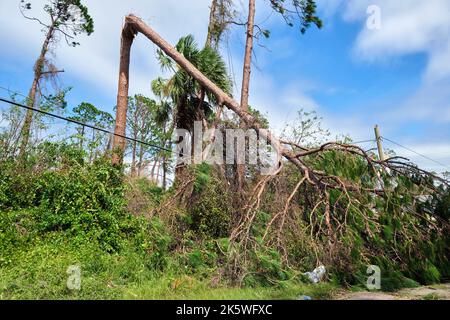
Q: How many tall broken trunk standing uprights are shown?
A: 1